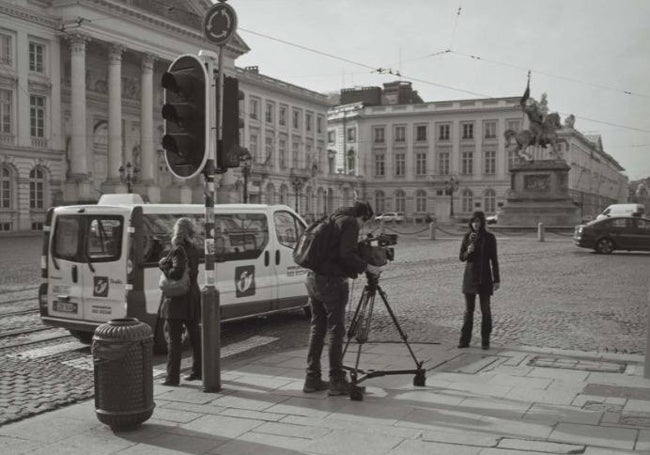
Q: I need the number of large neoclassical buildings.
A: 2